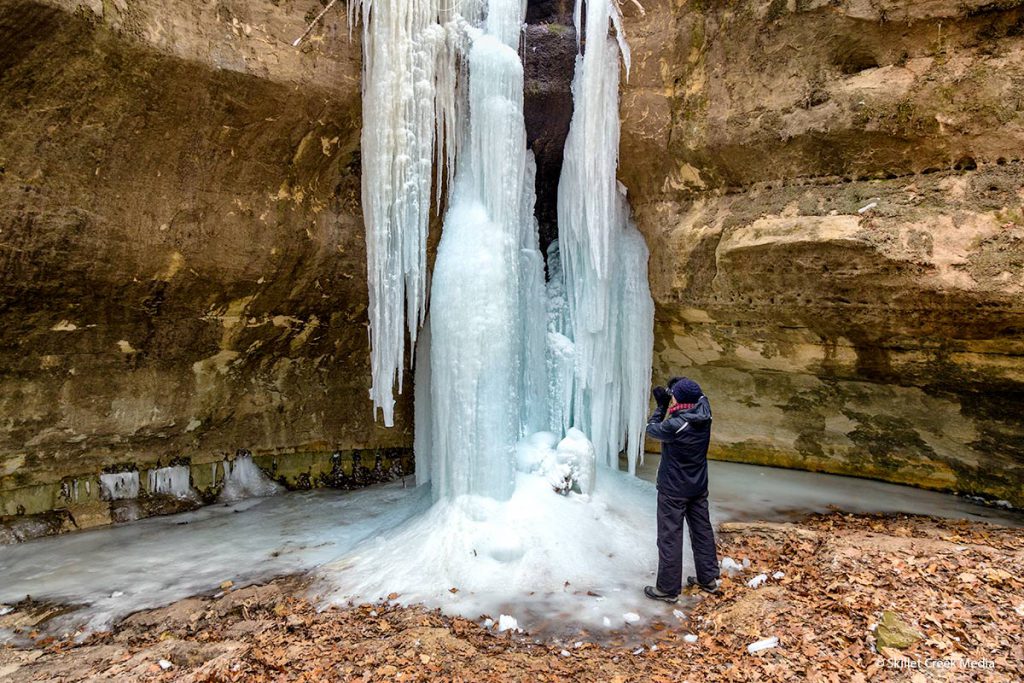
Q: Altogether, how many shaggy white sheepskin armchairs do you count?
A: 0